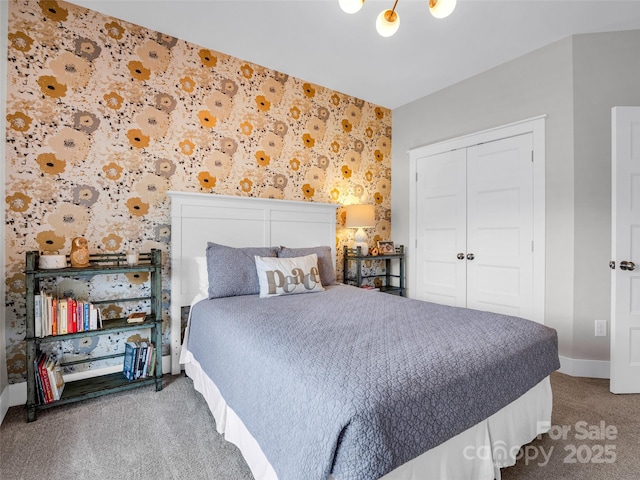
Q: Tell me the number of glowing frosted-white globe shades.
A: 3